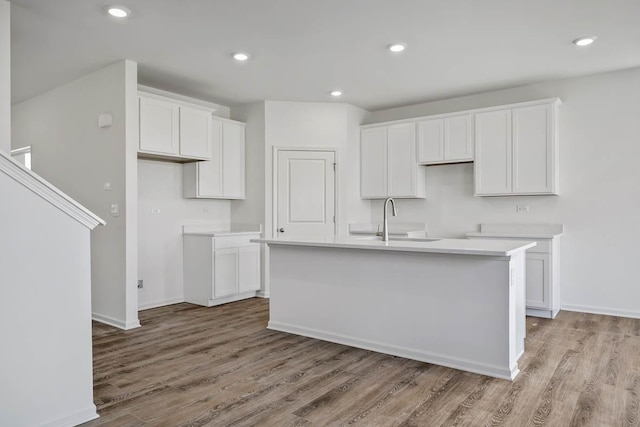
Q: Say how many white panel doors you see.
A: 1